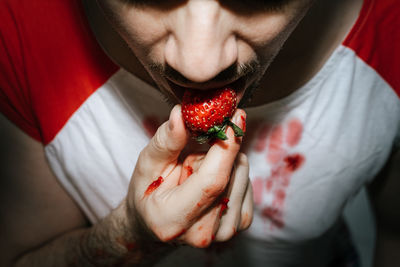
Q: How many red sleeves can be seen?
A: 2